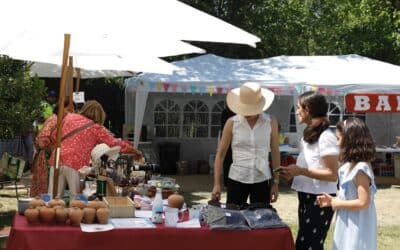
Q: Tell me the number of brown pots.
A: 11